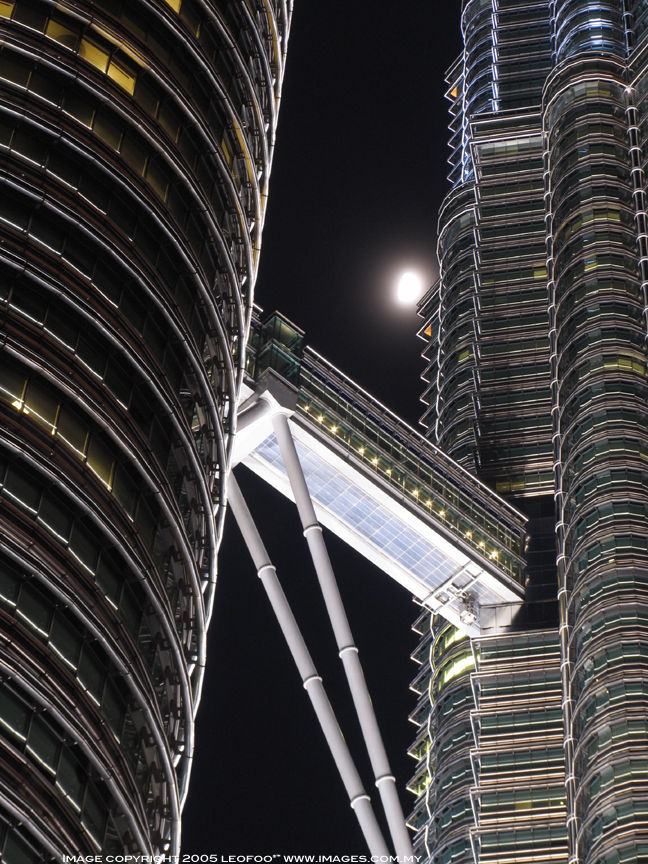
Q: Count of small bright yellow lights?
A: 12